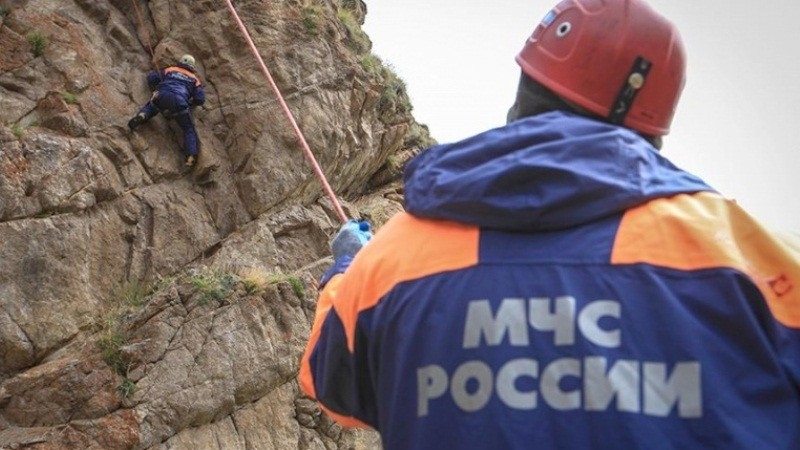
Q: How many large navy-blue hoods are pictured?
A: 1